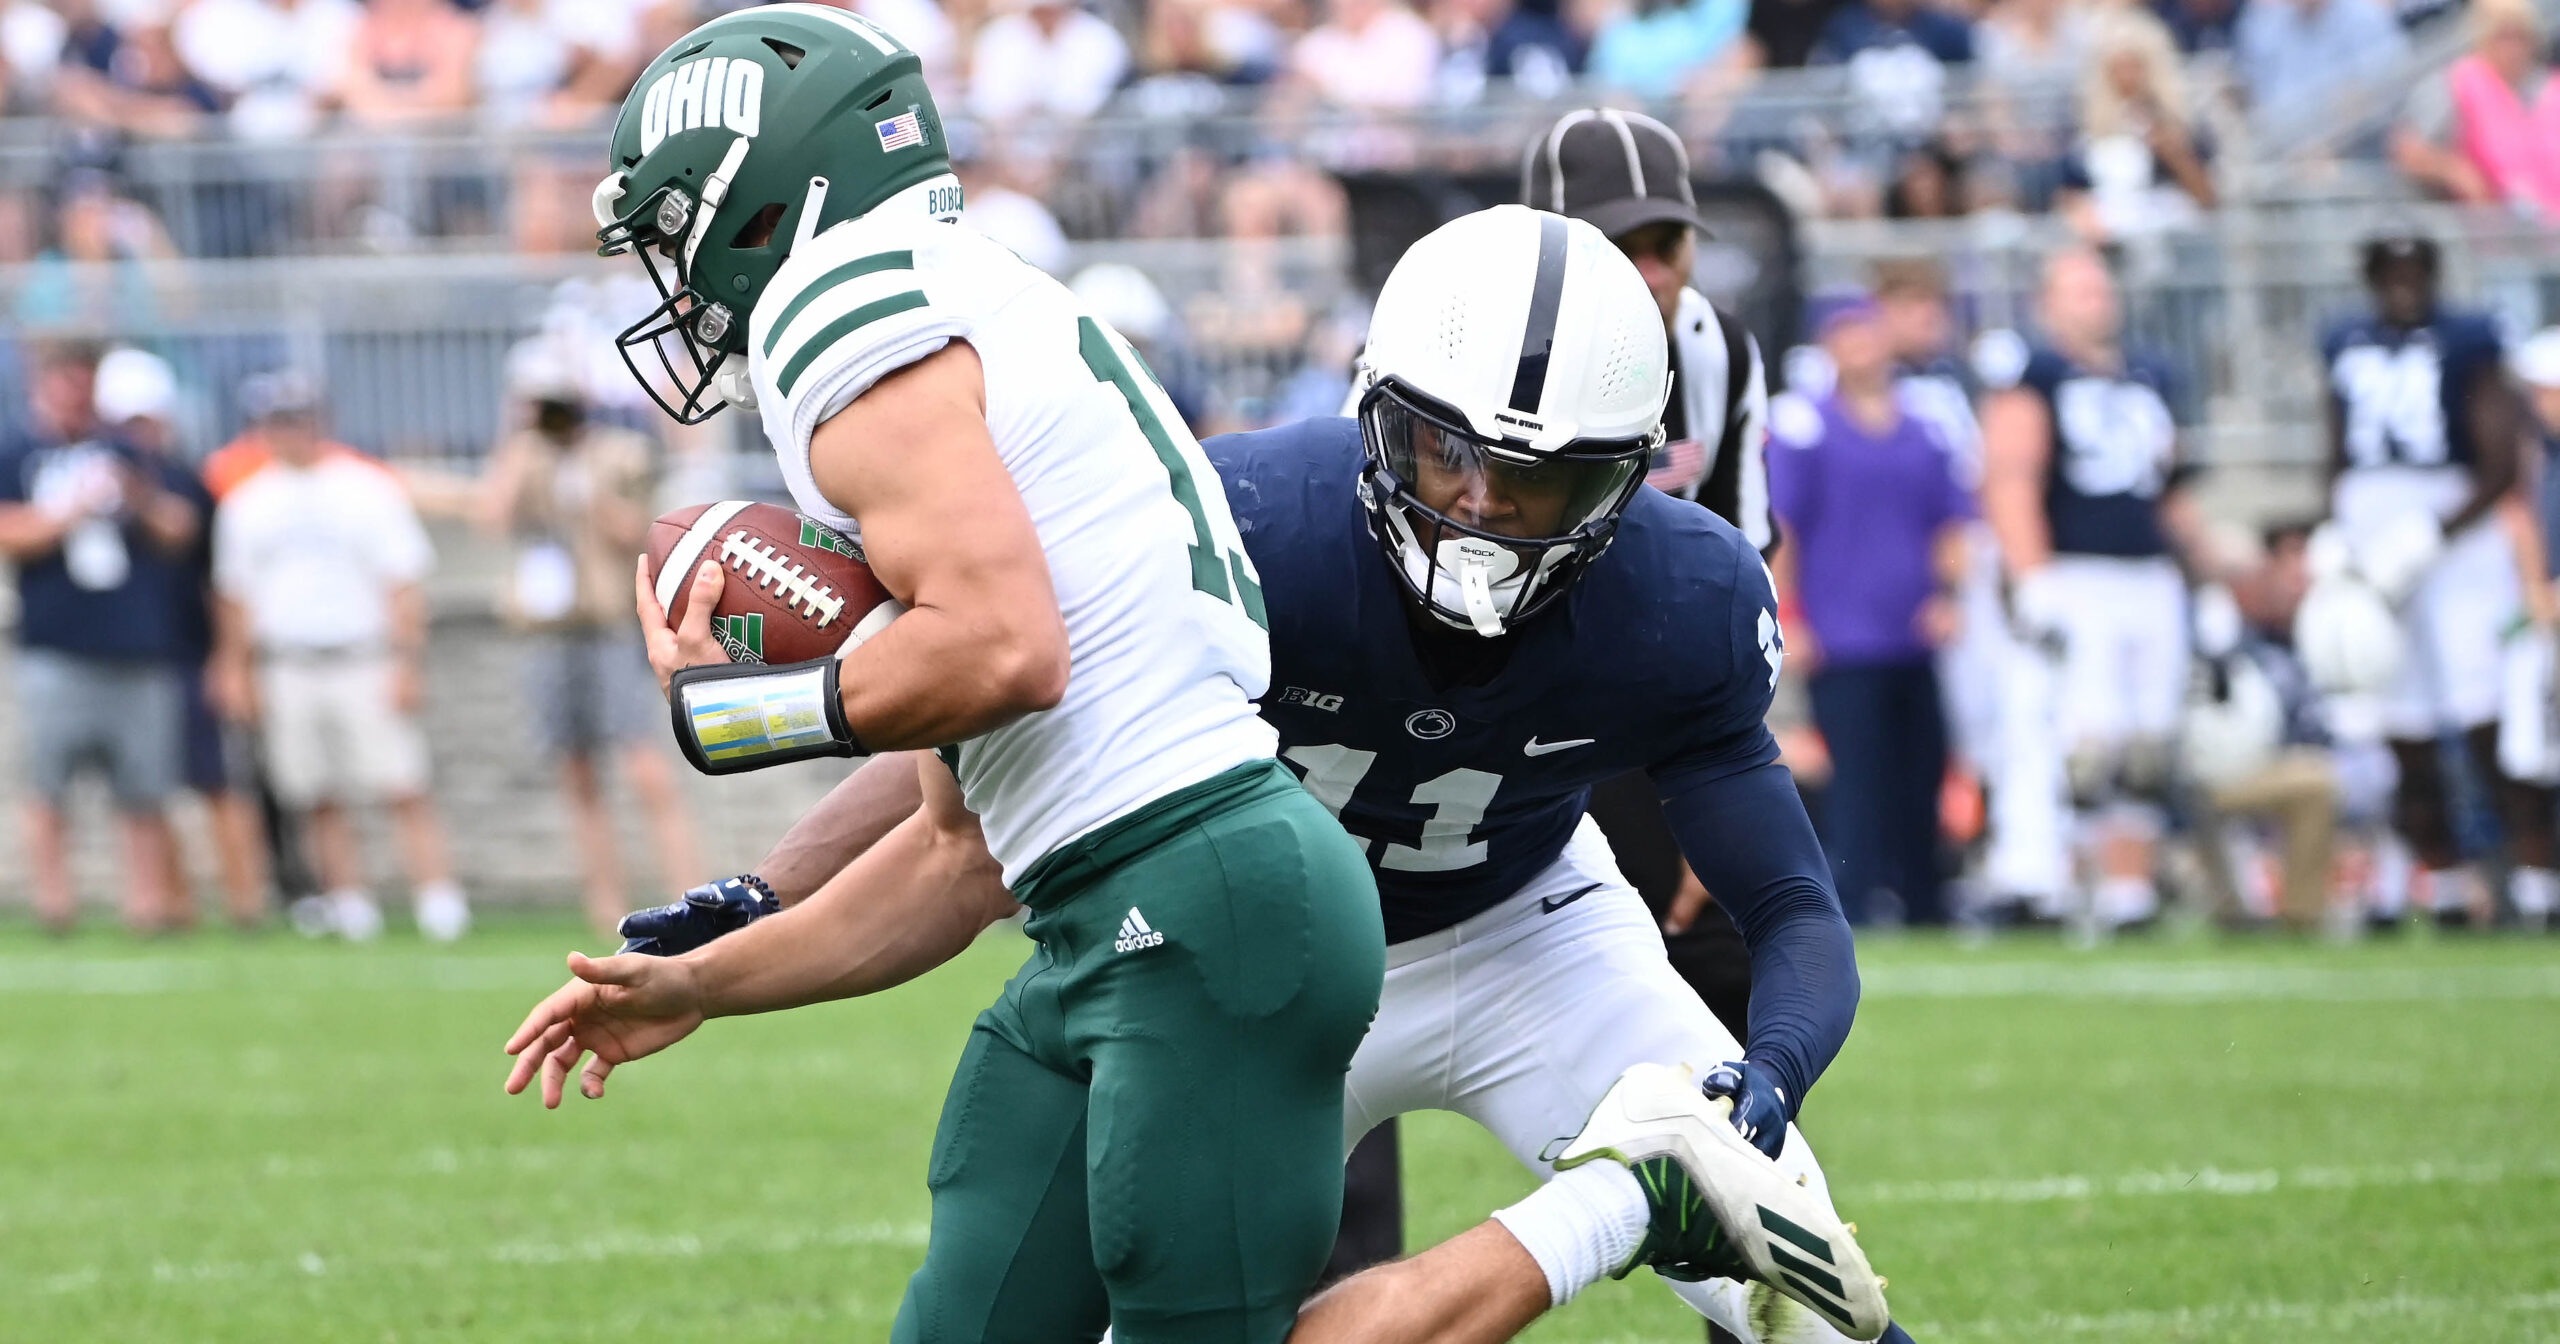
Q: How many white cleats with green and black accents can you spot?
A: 1